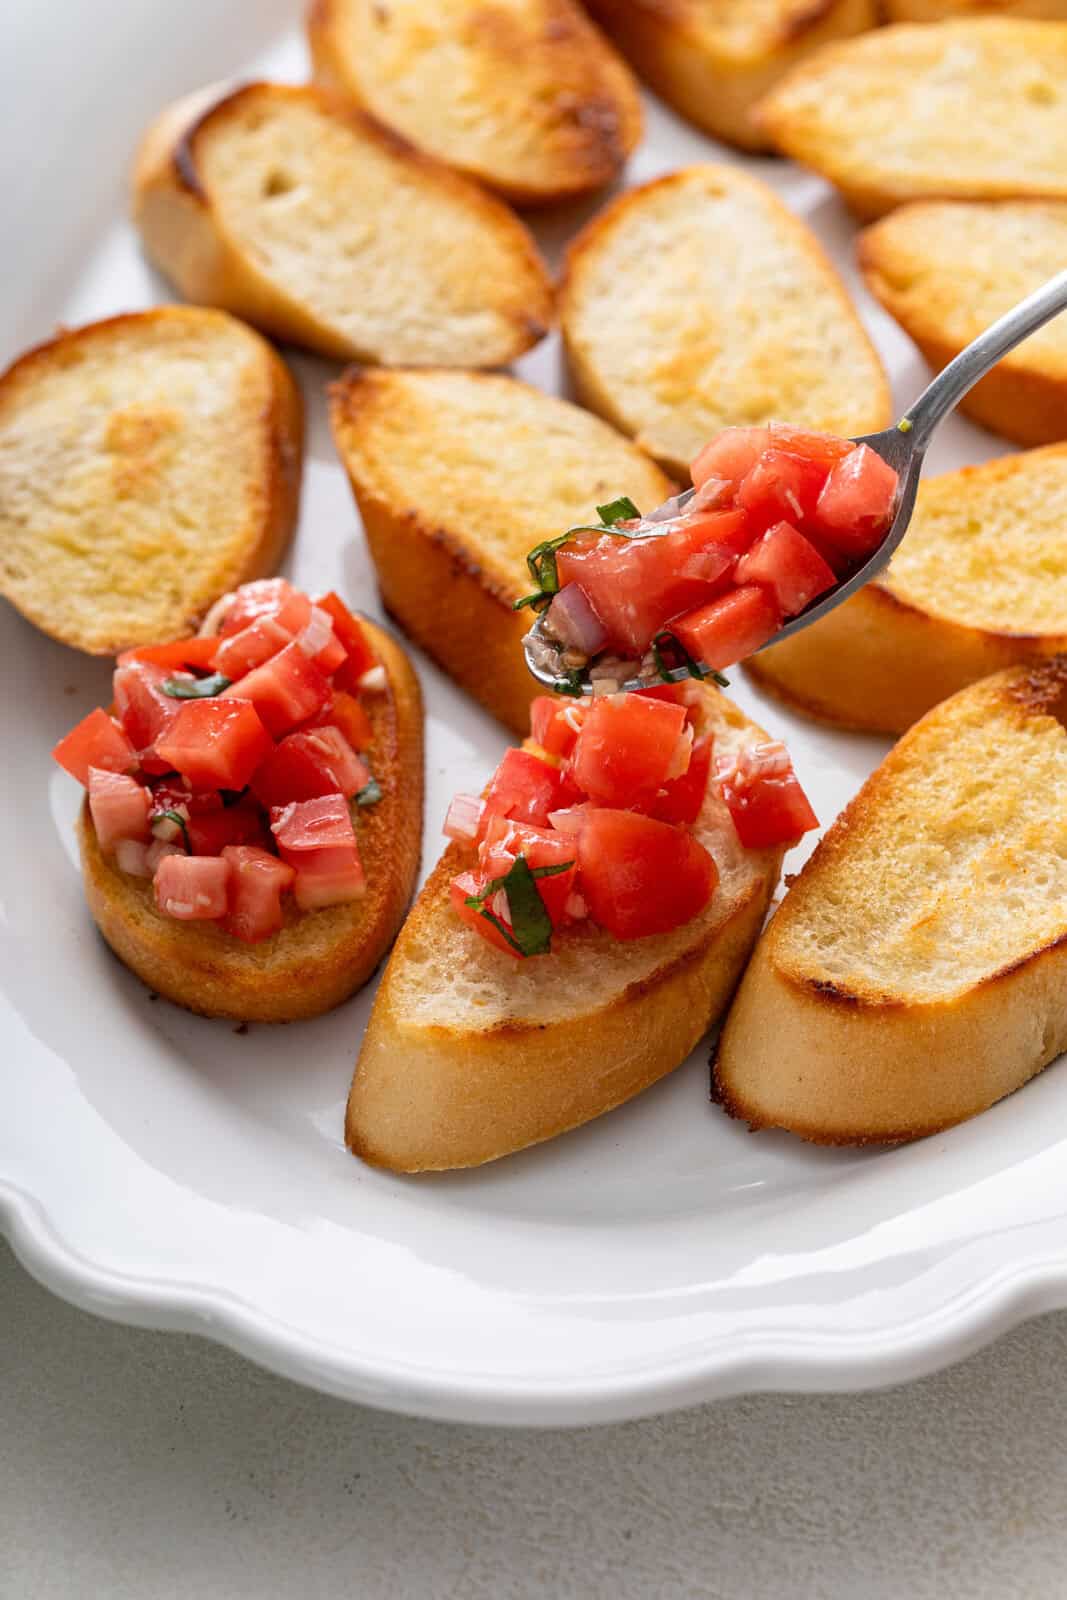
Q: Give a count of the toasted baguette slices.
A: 13